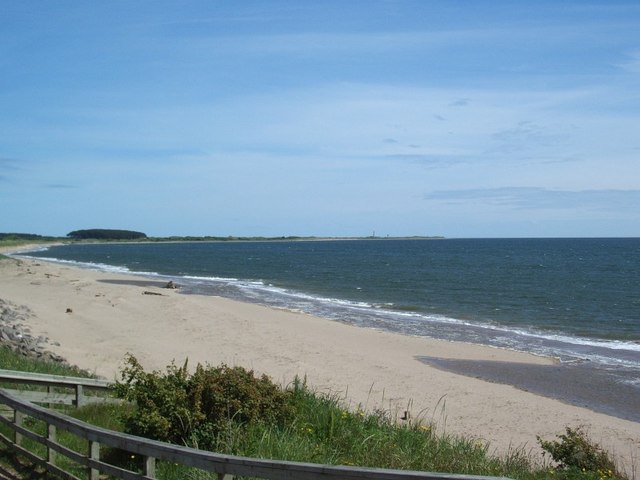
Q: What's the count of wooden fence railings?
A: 2